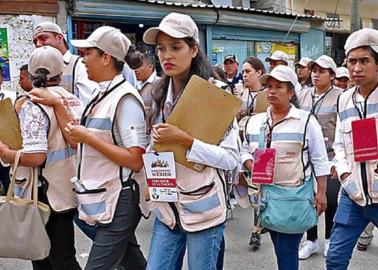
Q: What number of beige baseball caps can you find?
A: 10